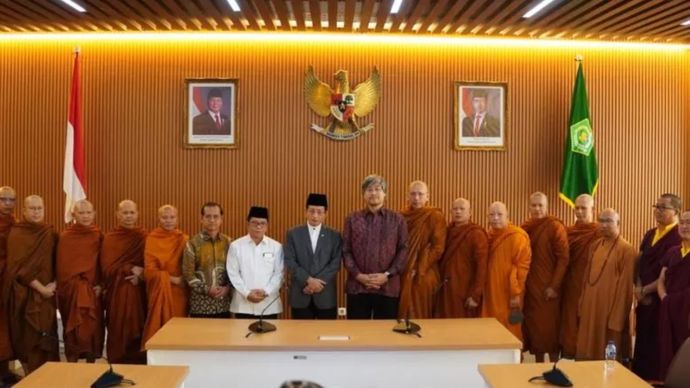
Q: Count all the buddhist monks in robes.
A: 13